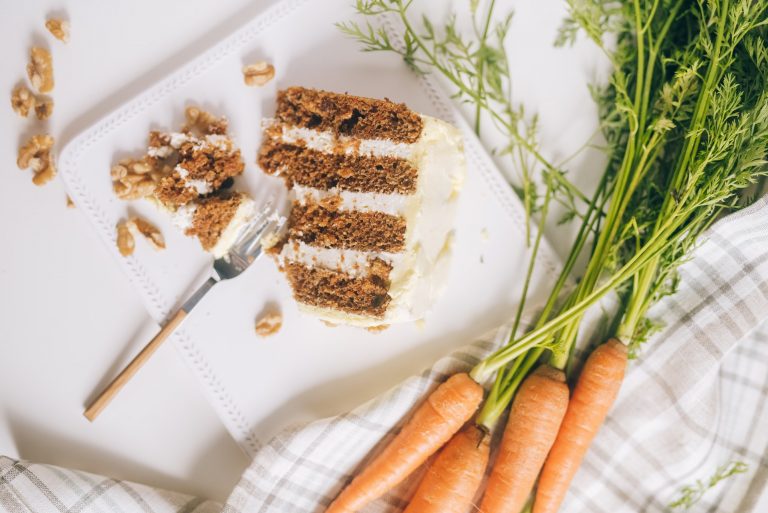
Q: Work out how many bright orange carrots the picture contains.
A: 4